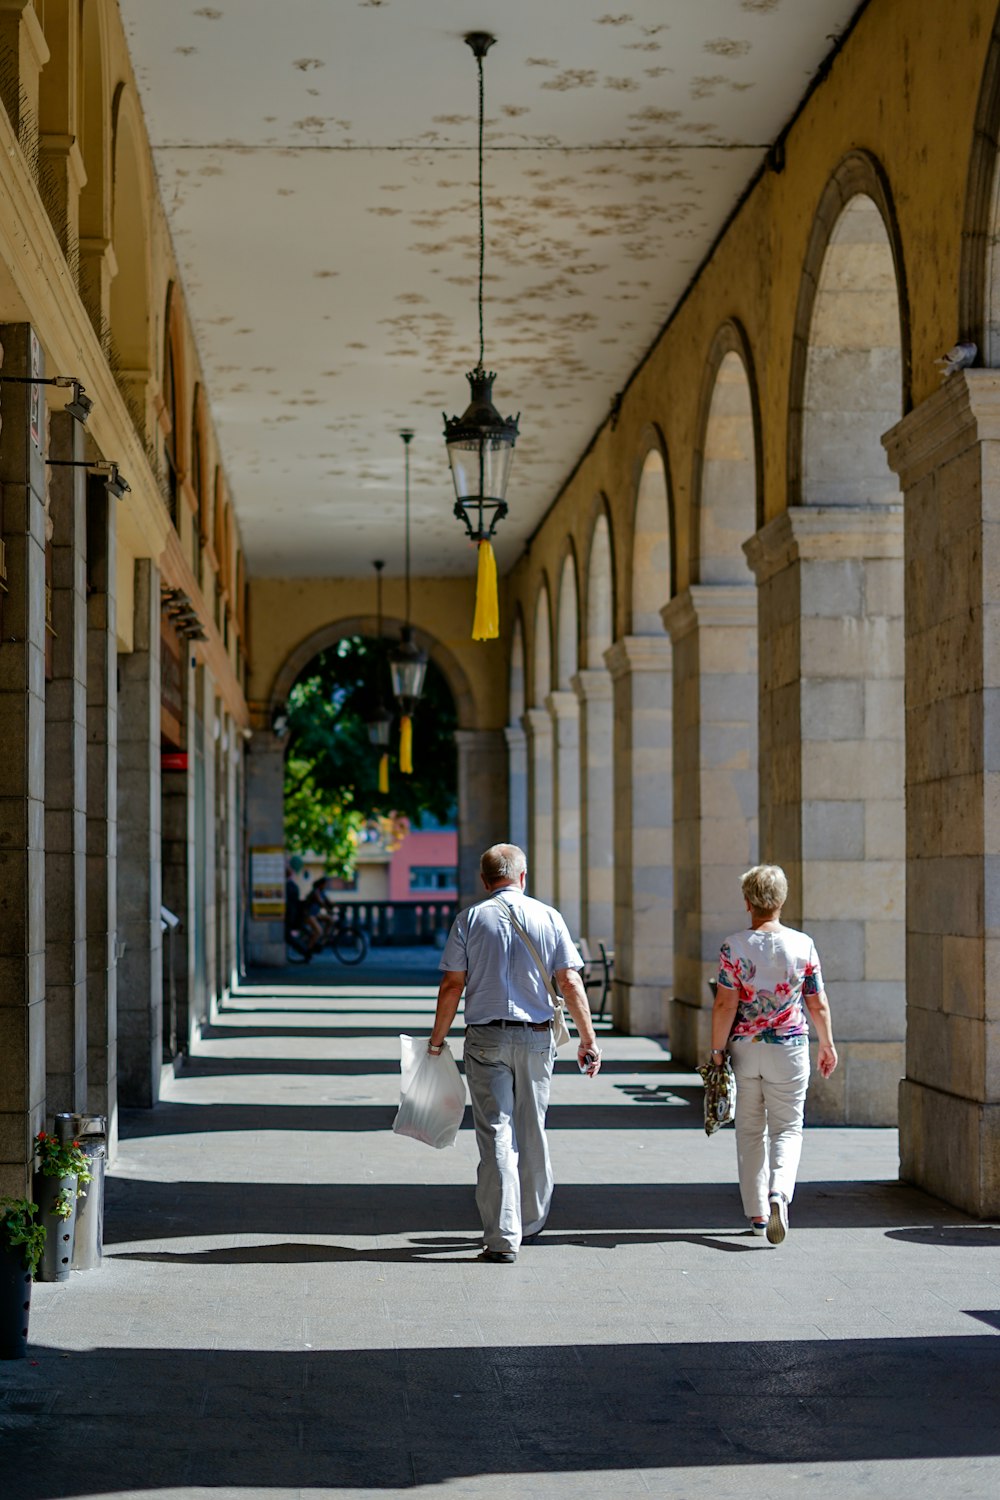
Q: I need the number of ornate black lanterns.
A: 3